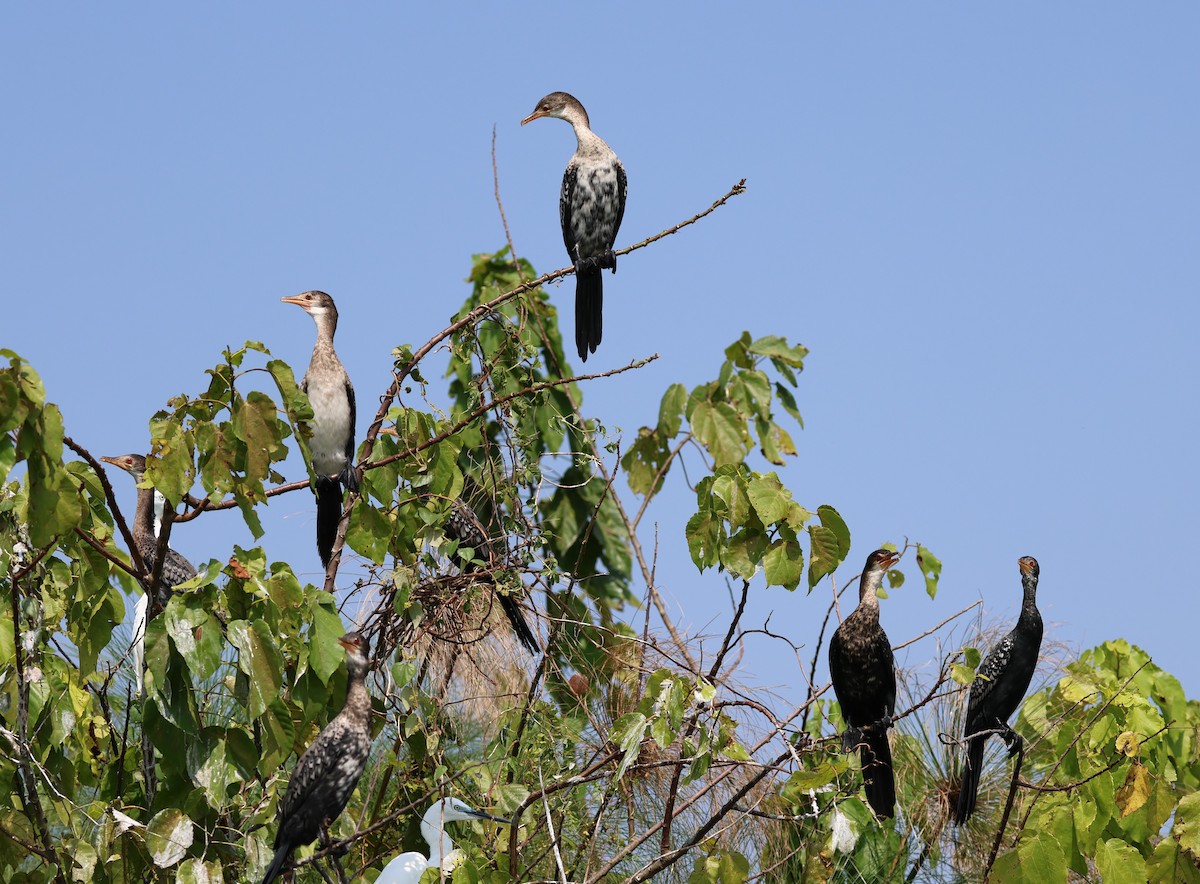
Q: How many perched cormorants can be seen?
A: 7